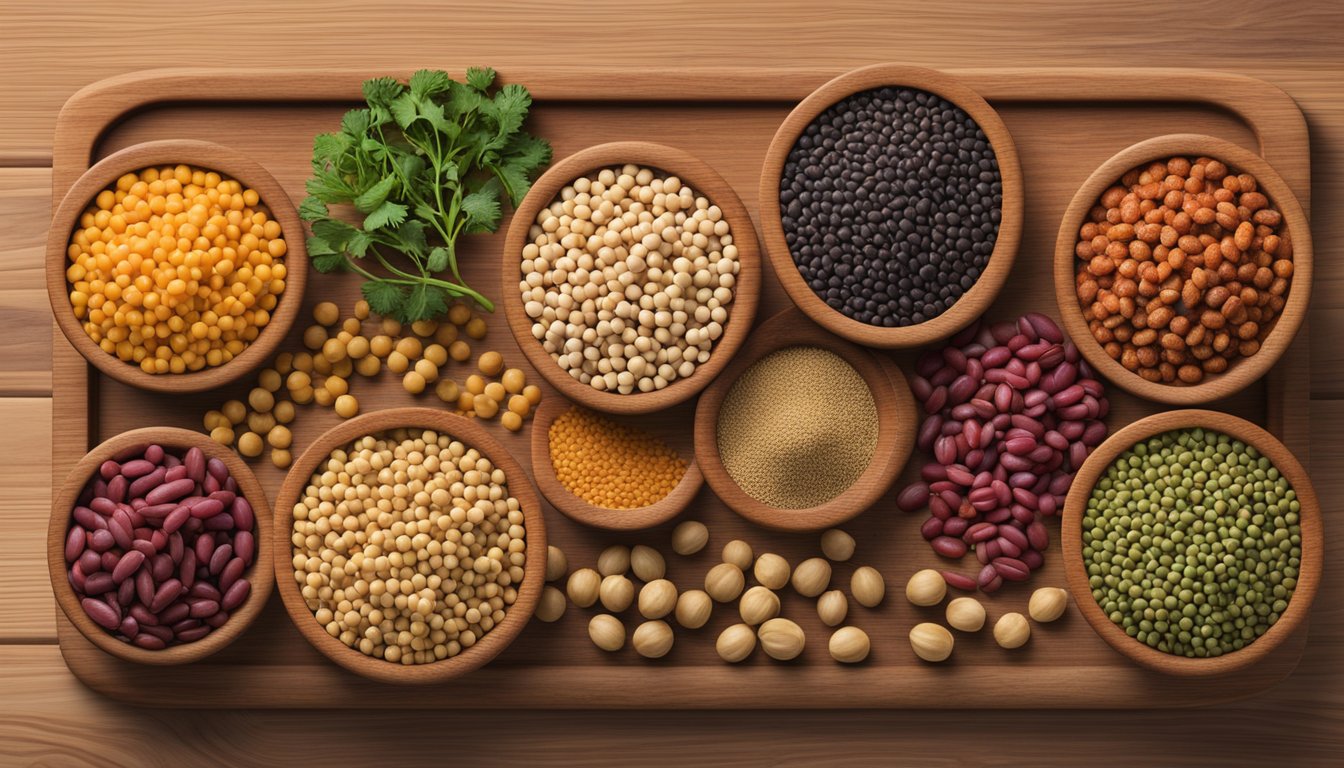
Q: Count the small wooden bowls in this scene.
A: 9